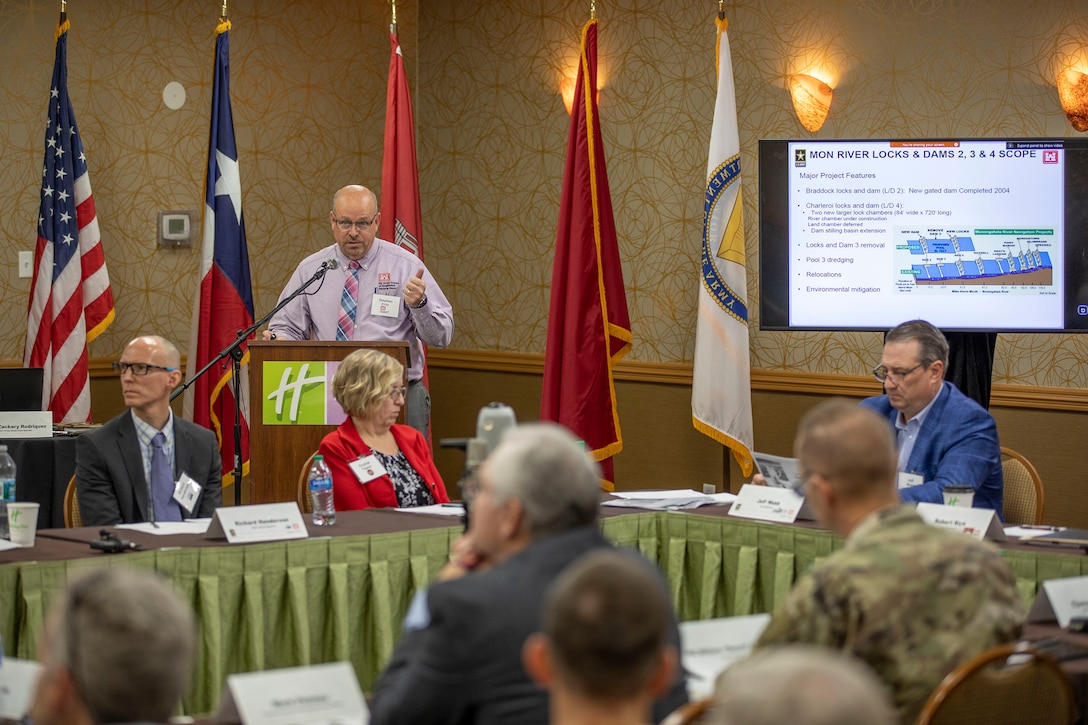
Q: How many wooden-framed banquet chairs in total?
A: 5